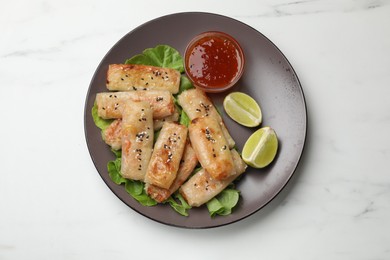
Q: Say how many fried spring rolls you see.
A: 9